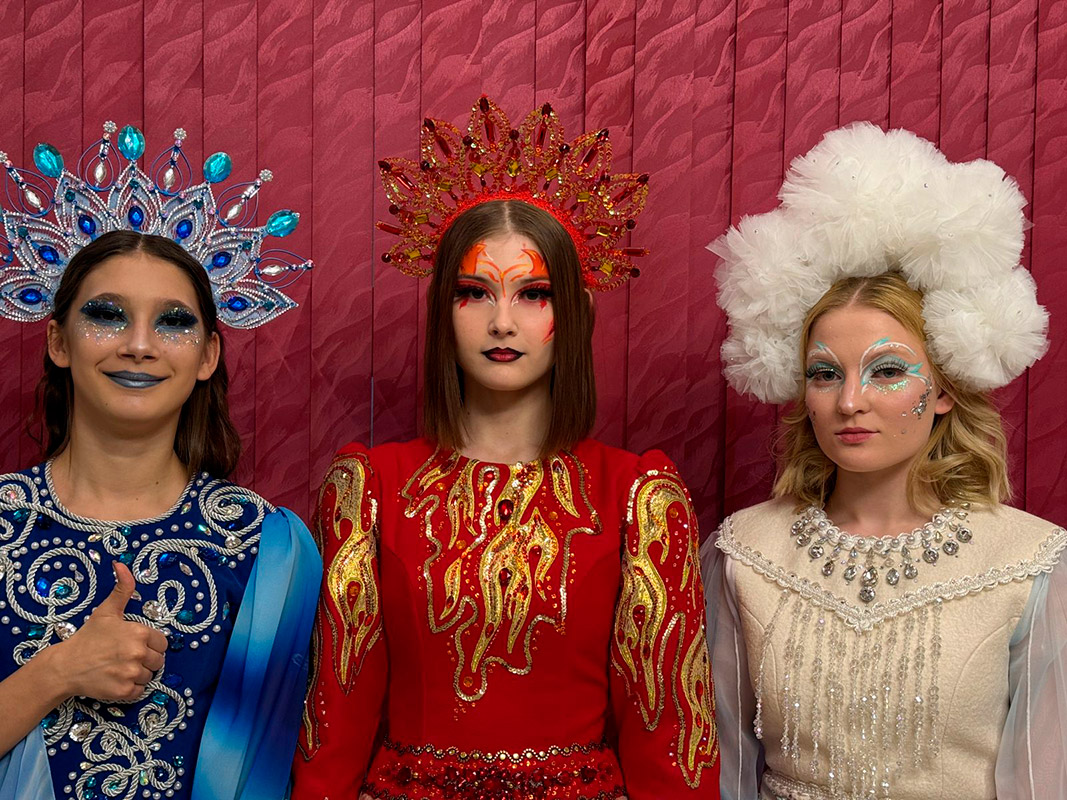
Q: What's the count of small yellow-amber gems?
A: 9